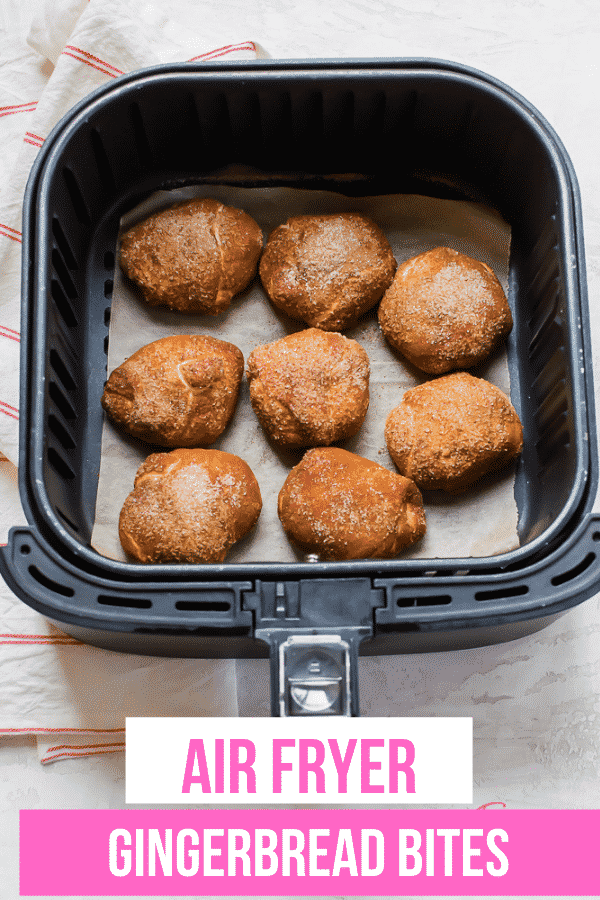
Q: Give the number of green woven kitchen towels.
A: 0